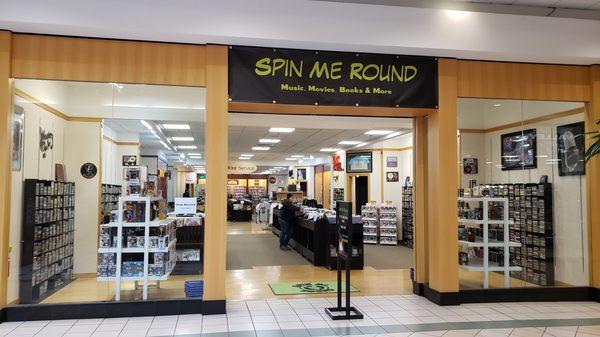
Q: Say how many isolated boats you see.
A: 0